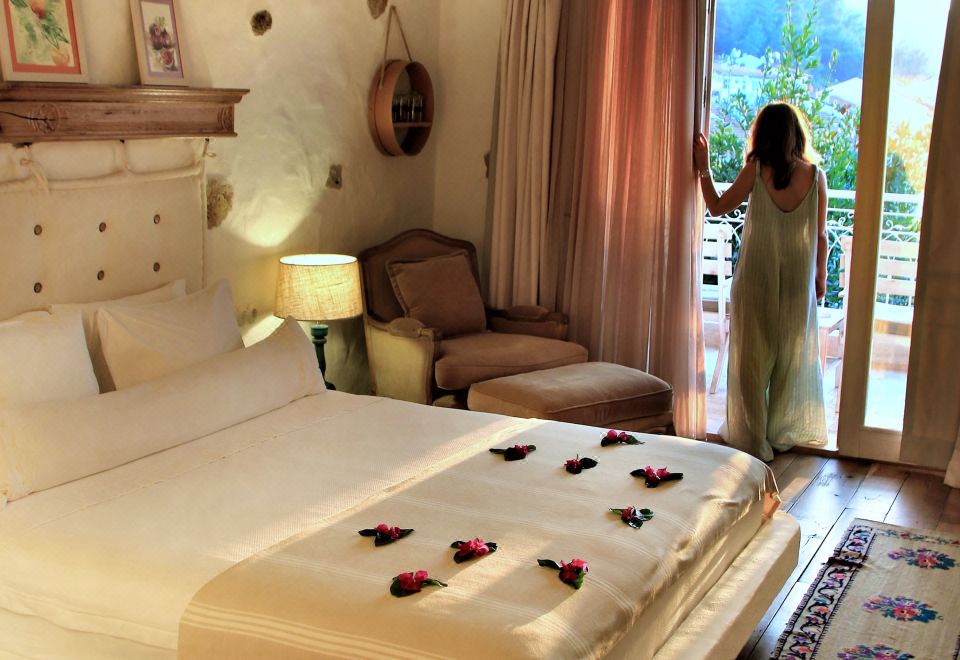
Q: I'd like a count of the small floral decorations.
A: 9